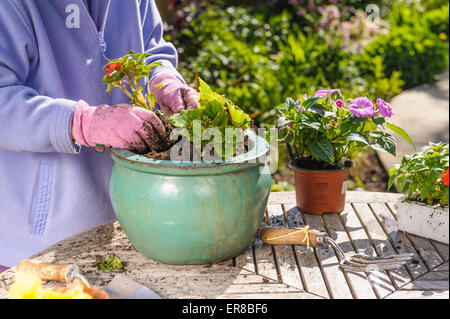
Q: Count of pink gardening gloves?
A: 2